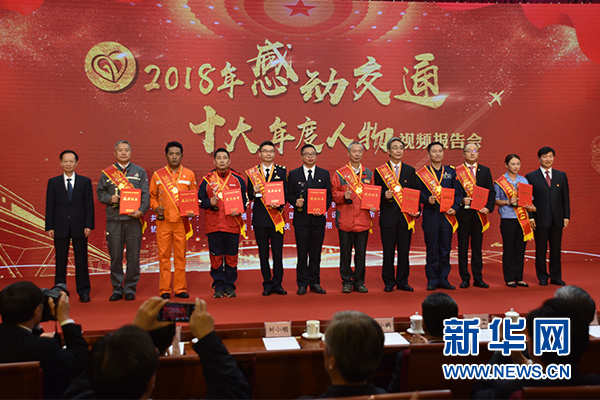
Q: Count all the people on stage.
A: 12